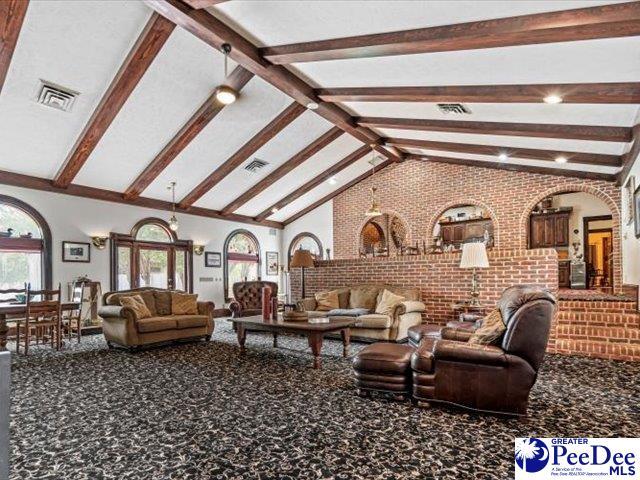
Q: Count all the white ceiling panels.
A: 11